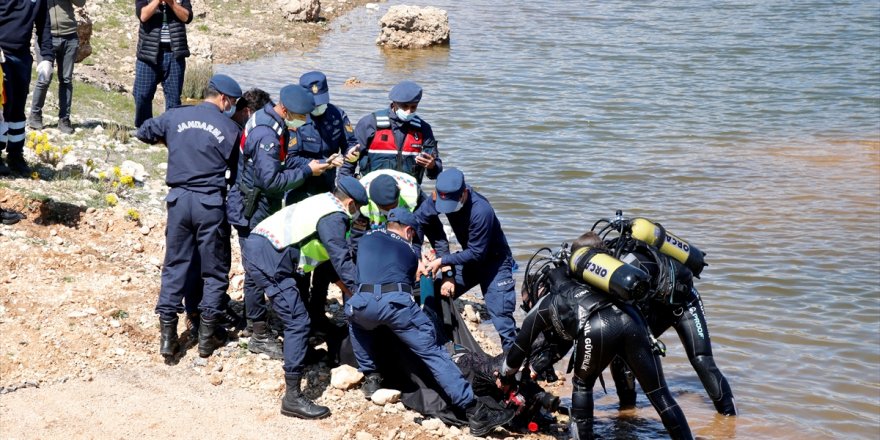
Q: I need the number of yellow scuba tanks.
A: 2